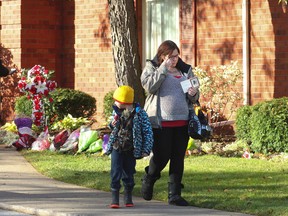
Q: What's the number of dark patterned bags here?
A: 1